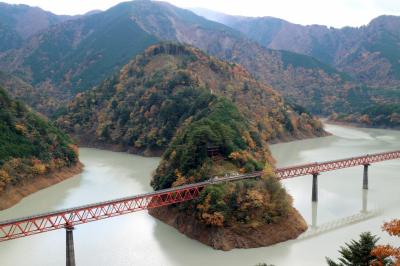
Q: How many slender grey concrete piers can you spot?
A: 3